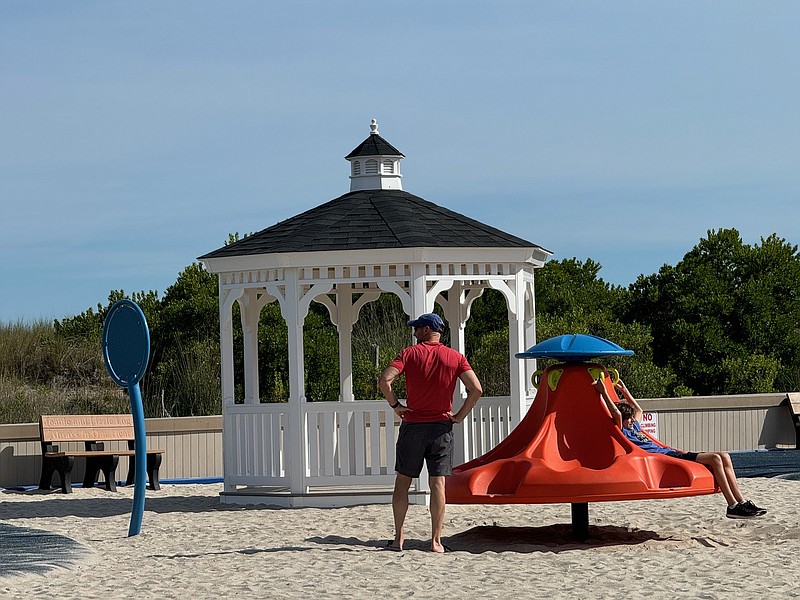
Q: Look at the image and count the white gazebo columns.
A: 8